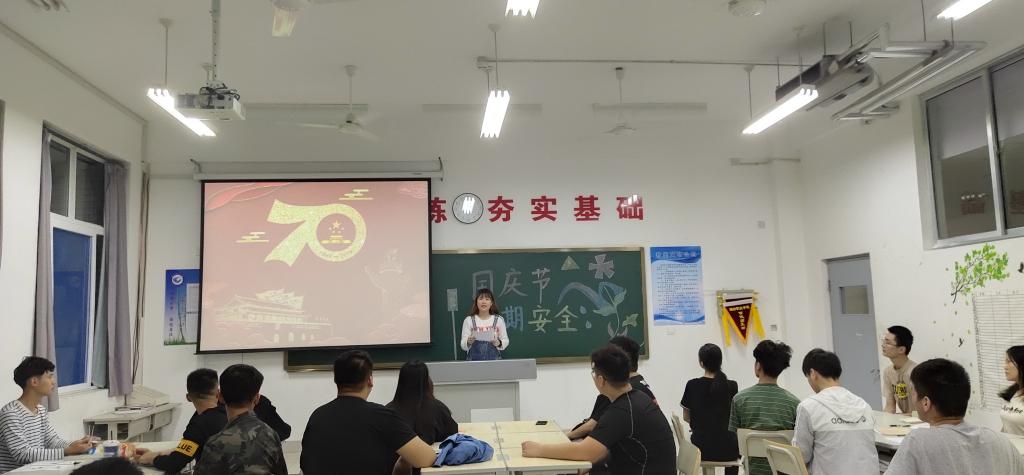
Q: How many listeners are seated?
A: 15